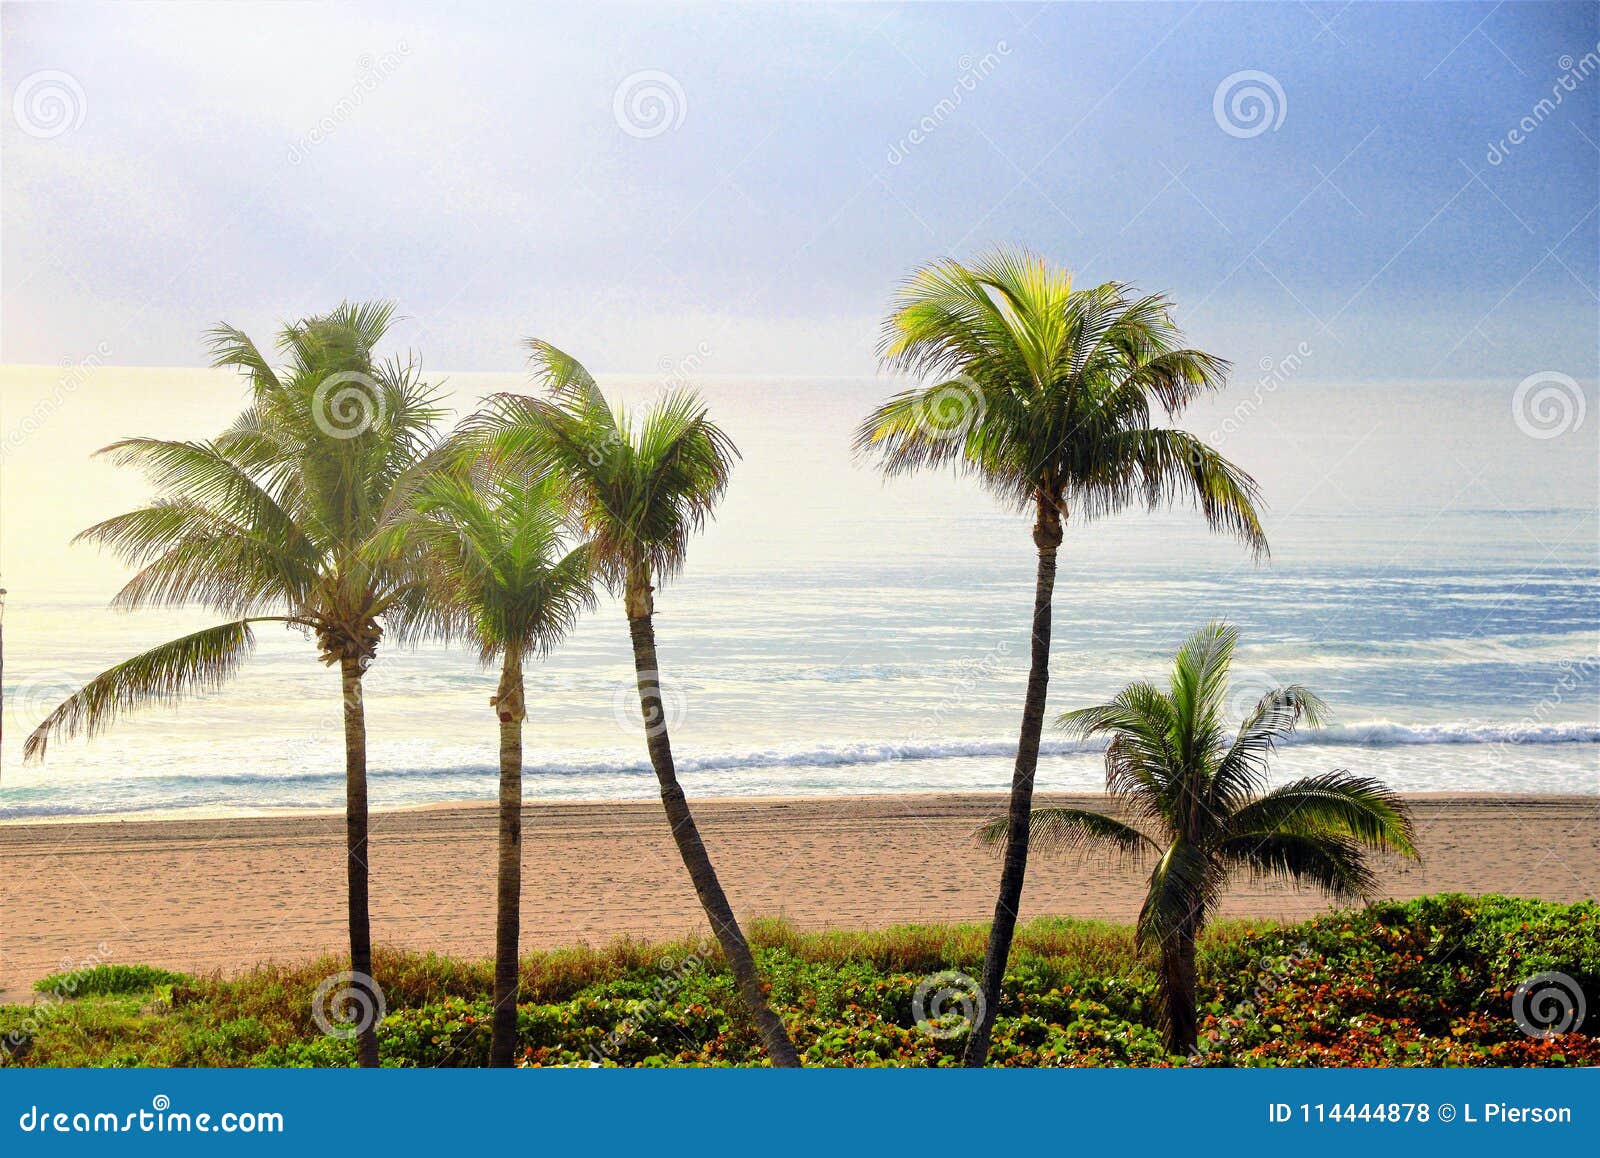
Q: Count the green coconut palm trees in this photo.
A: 5